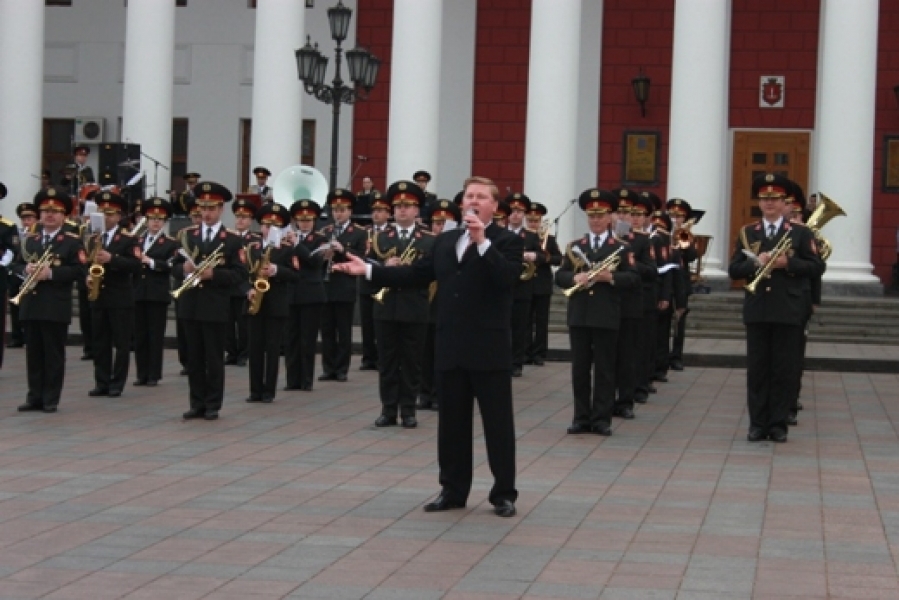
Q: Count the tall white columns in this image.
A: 7